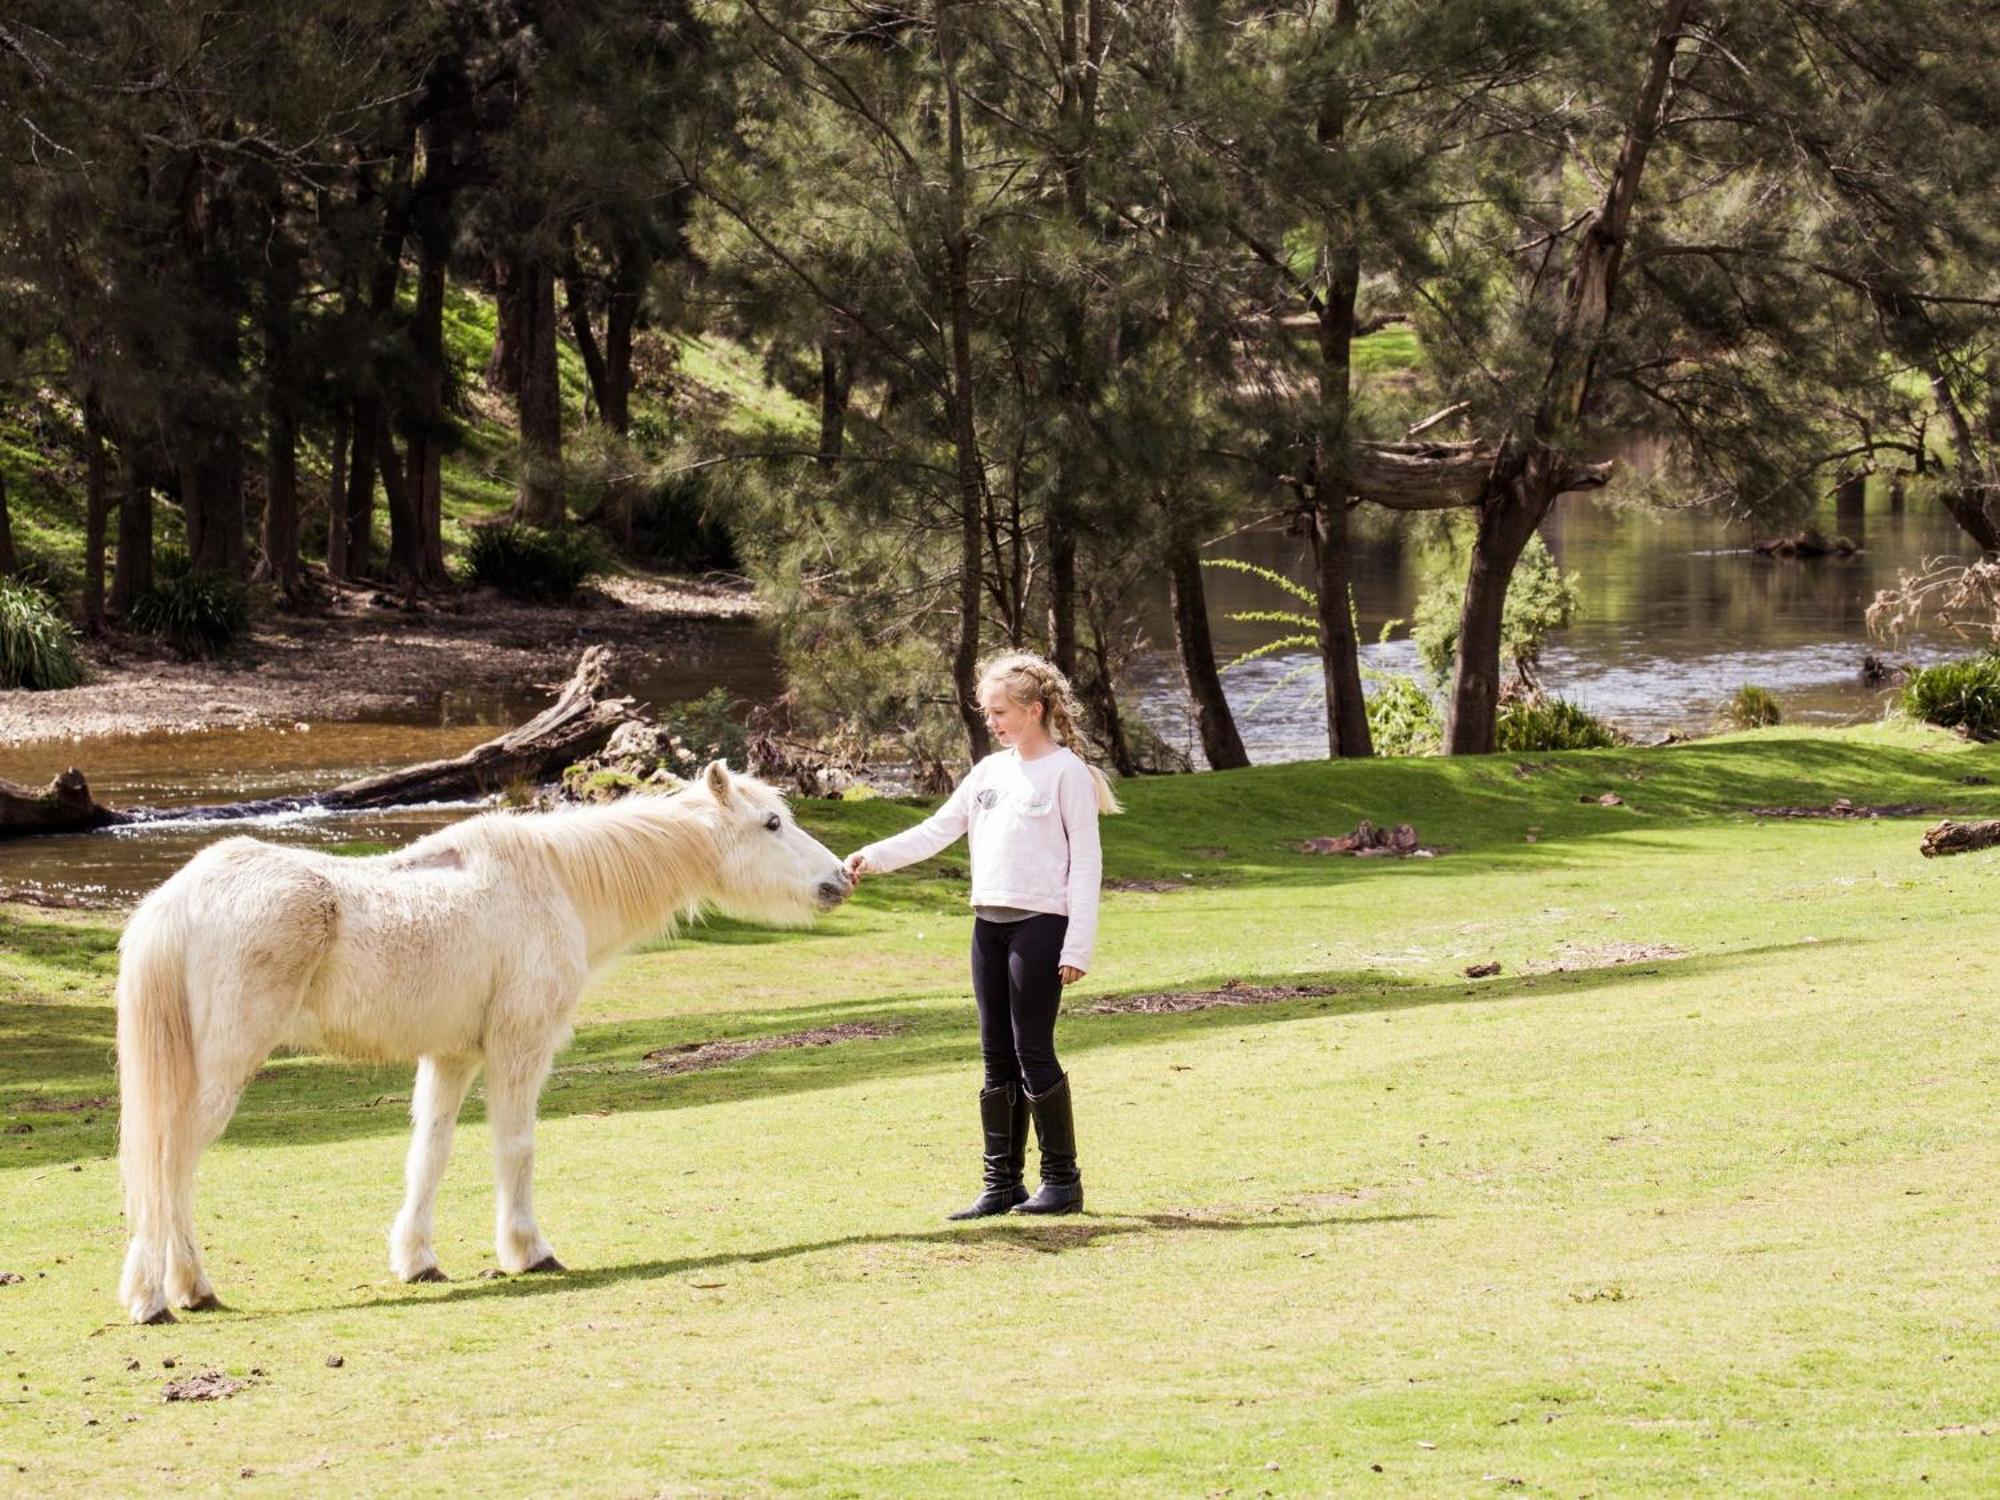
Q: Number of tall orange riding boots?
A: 0